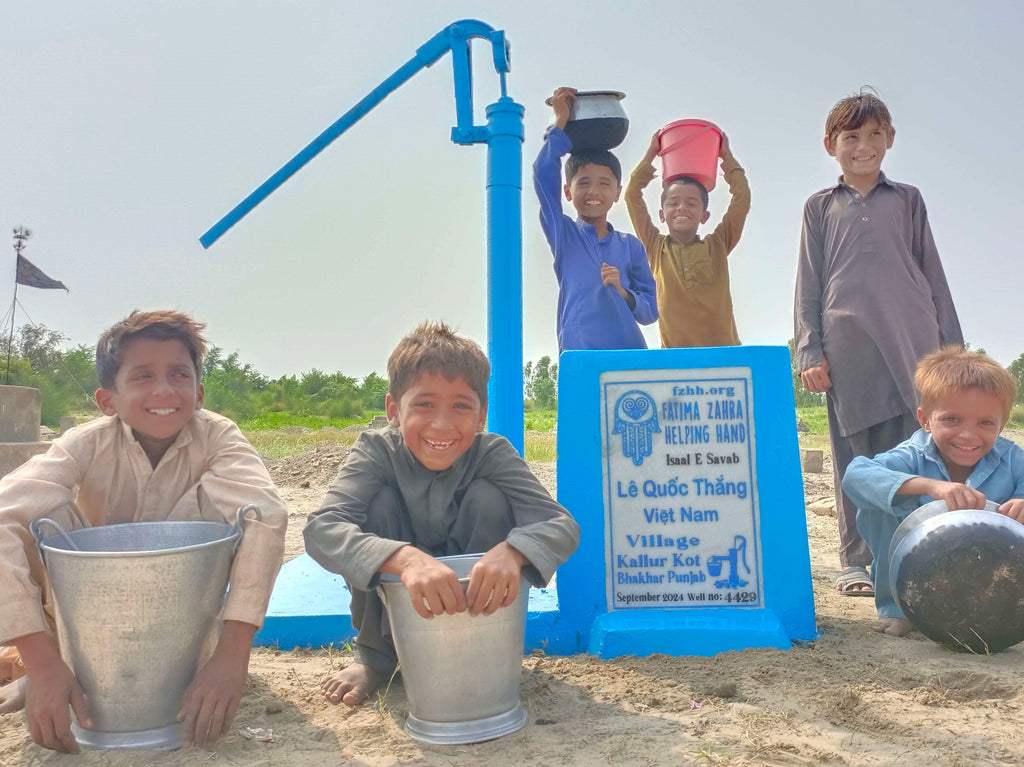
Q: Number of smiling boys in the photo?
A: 6